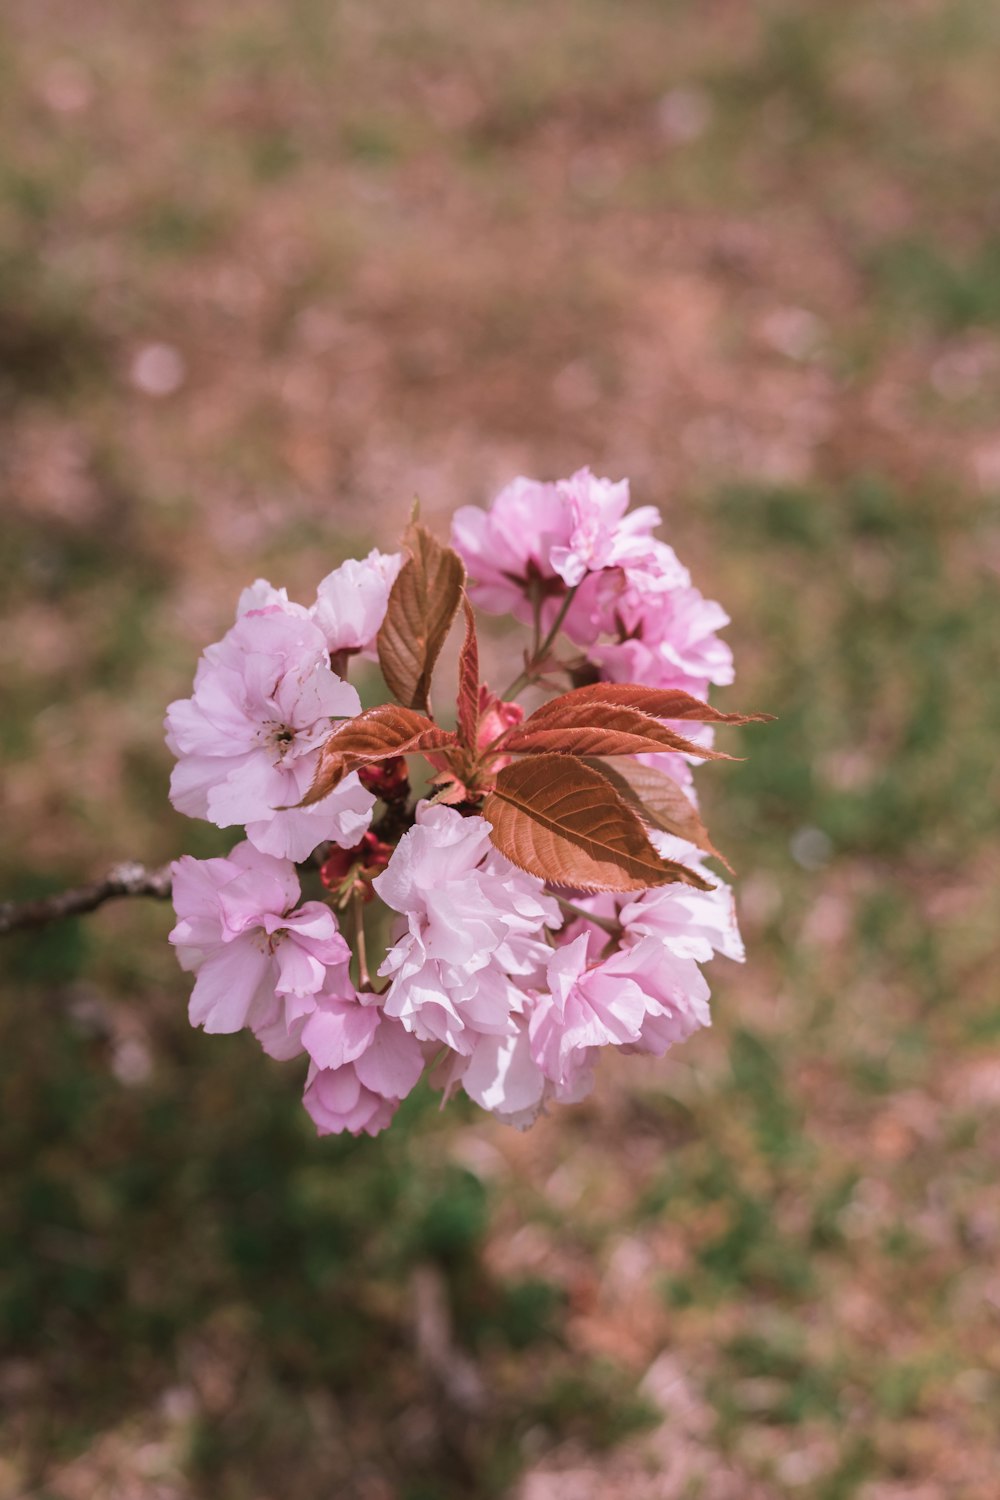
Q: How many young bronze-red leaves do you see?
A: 7